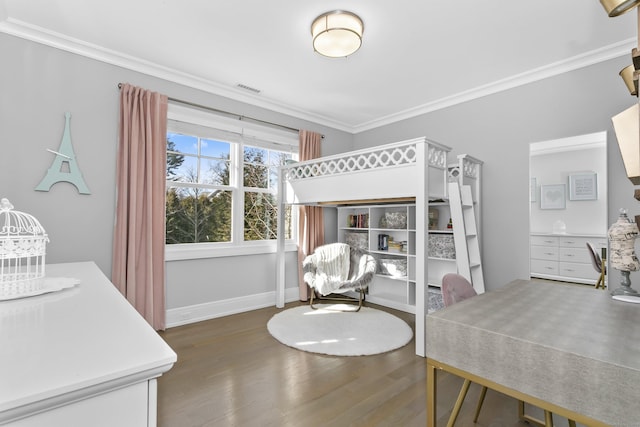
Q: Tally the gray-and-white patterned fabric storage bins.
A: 5